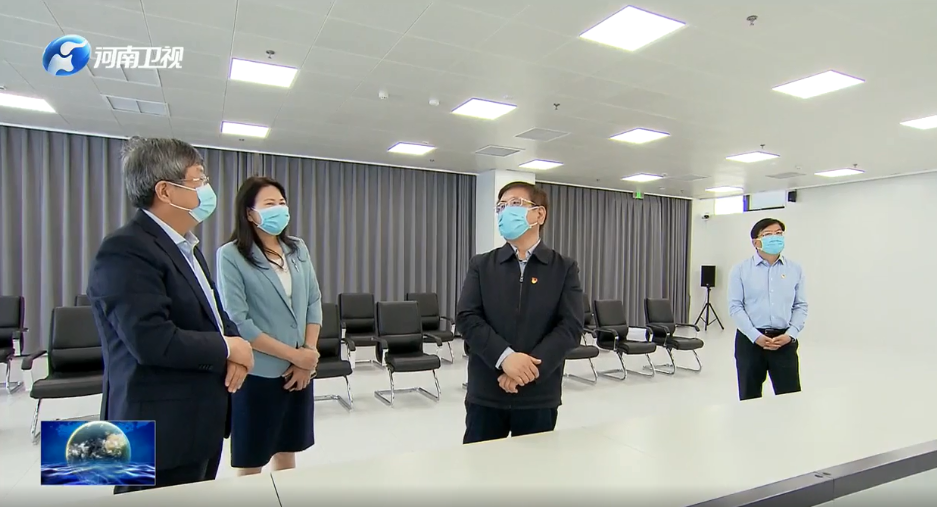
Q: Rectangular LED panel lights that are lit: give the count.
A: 14